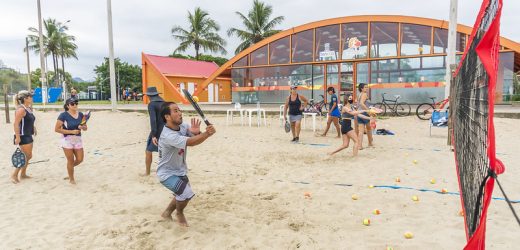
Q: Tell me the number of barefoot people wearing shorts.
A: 7